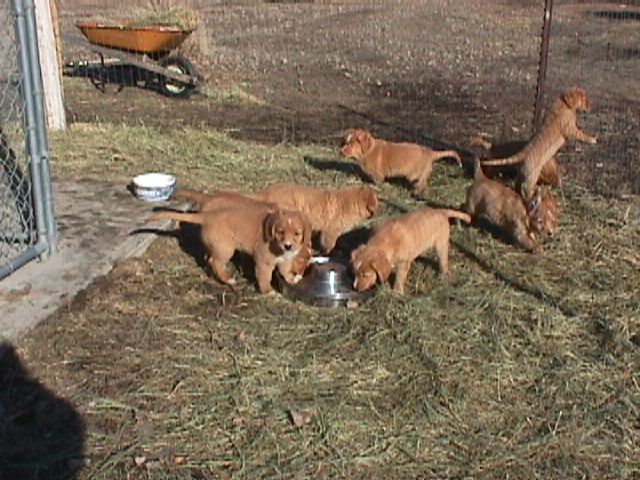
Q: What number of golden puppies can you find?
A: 8